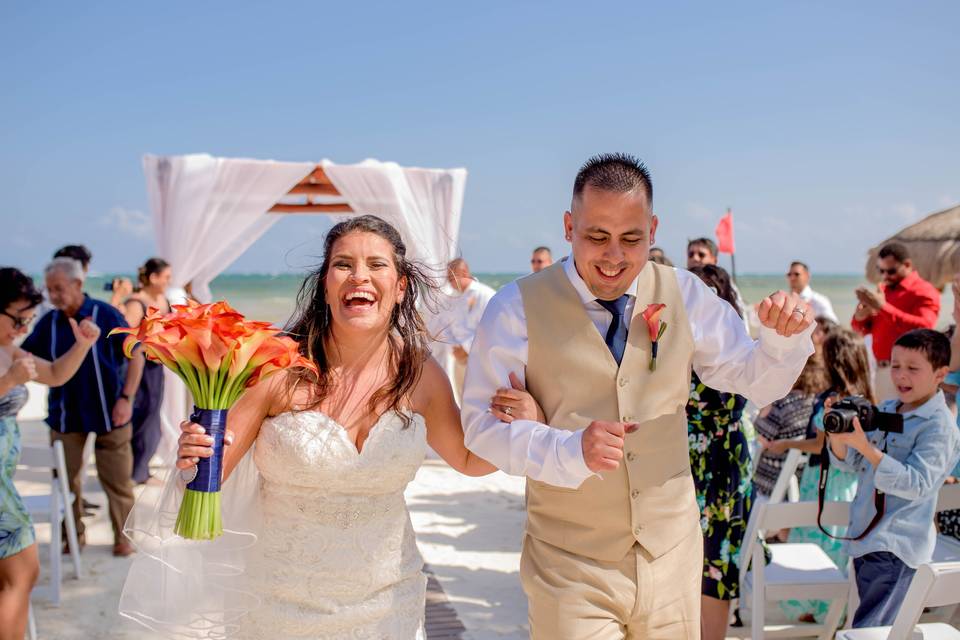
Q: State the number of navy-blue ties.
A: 1